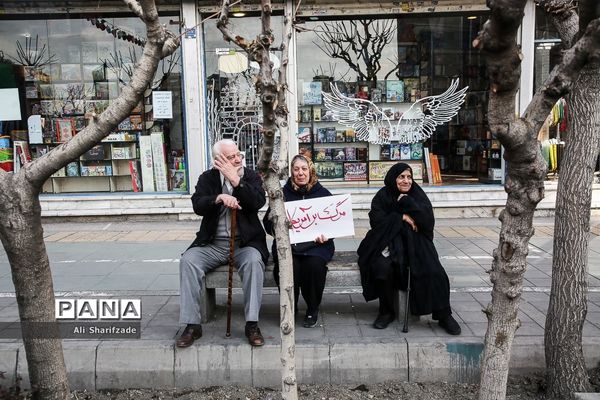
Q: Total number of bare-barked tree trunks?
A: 4